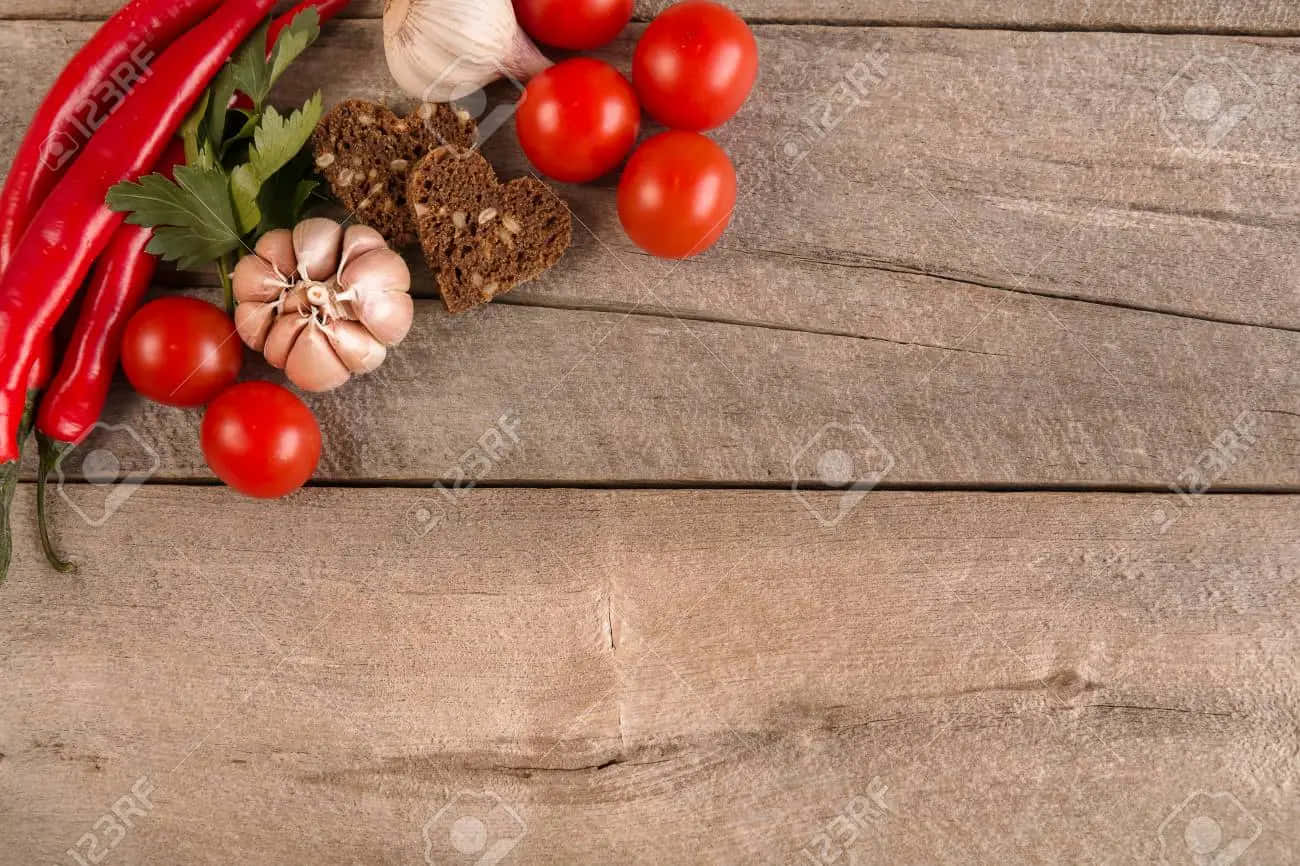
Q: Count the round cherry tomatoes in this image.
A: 6